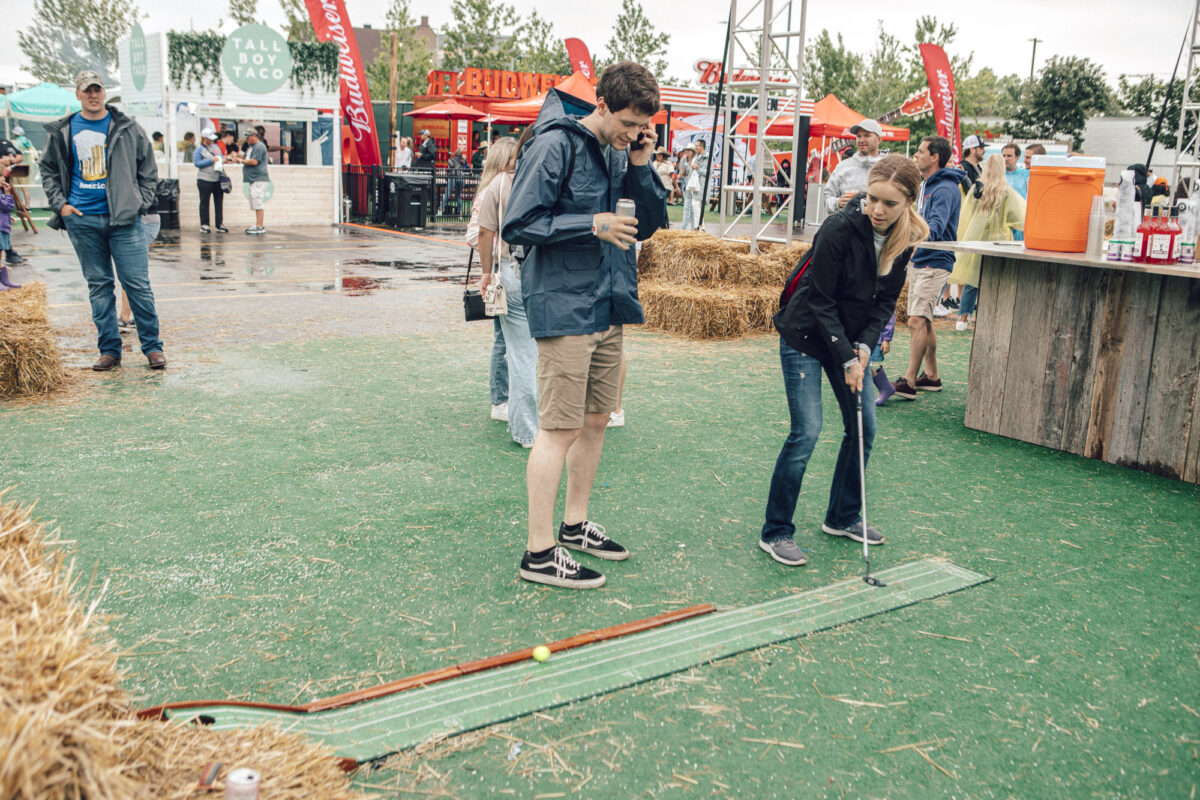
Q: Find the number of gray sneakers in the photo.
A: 2